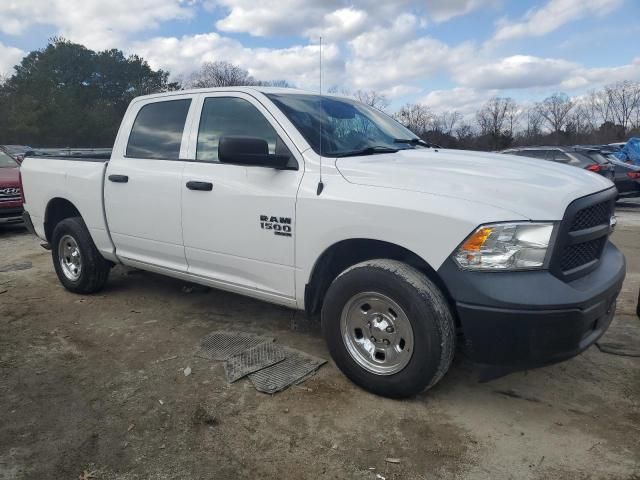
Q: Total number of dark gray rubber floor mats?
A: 3